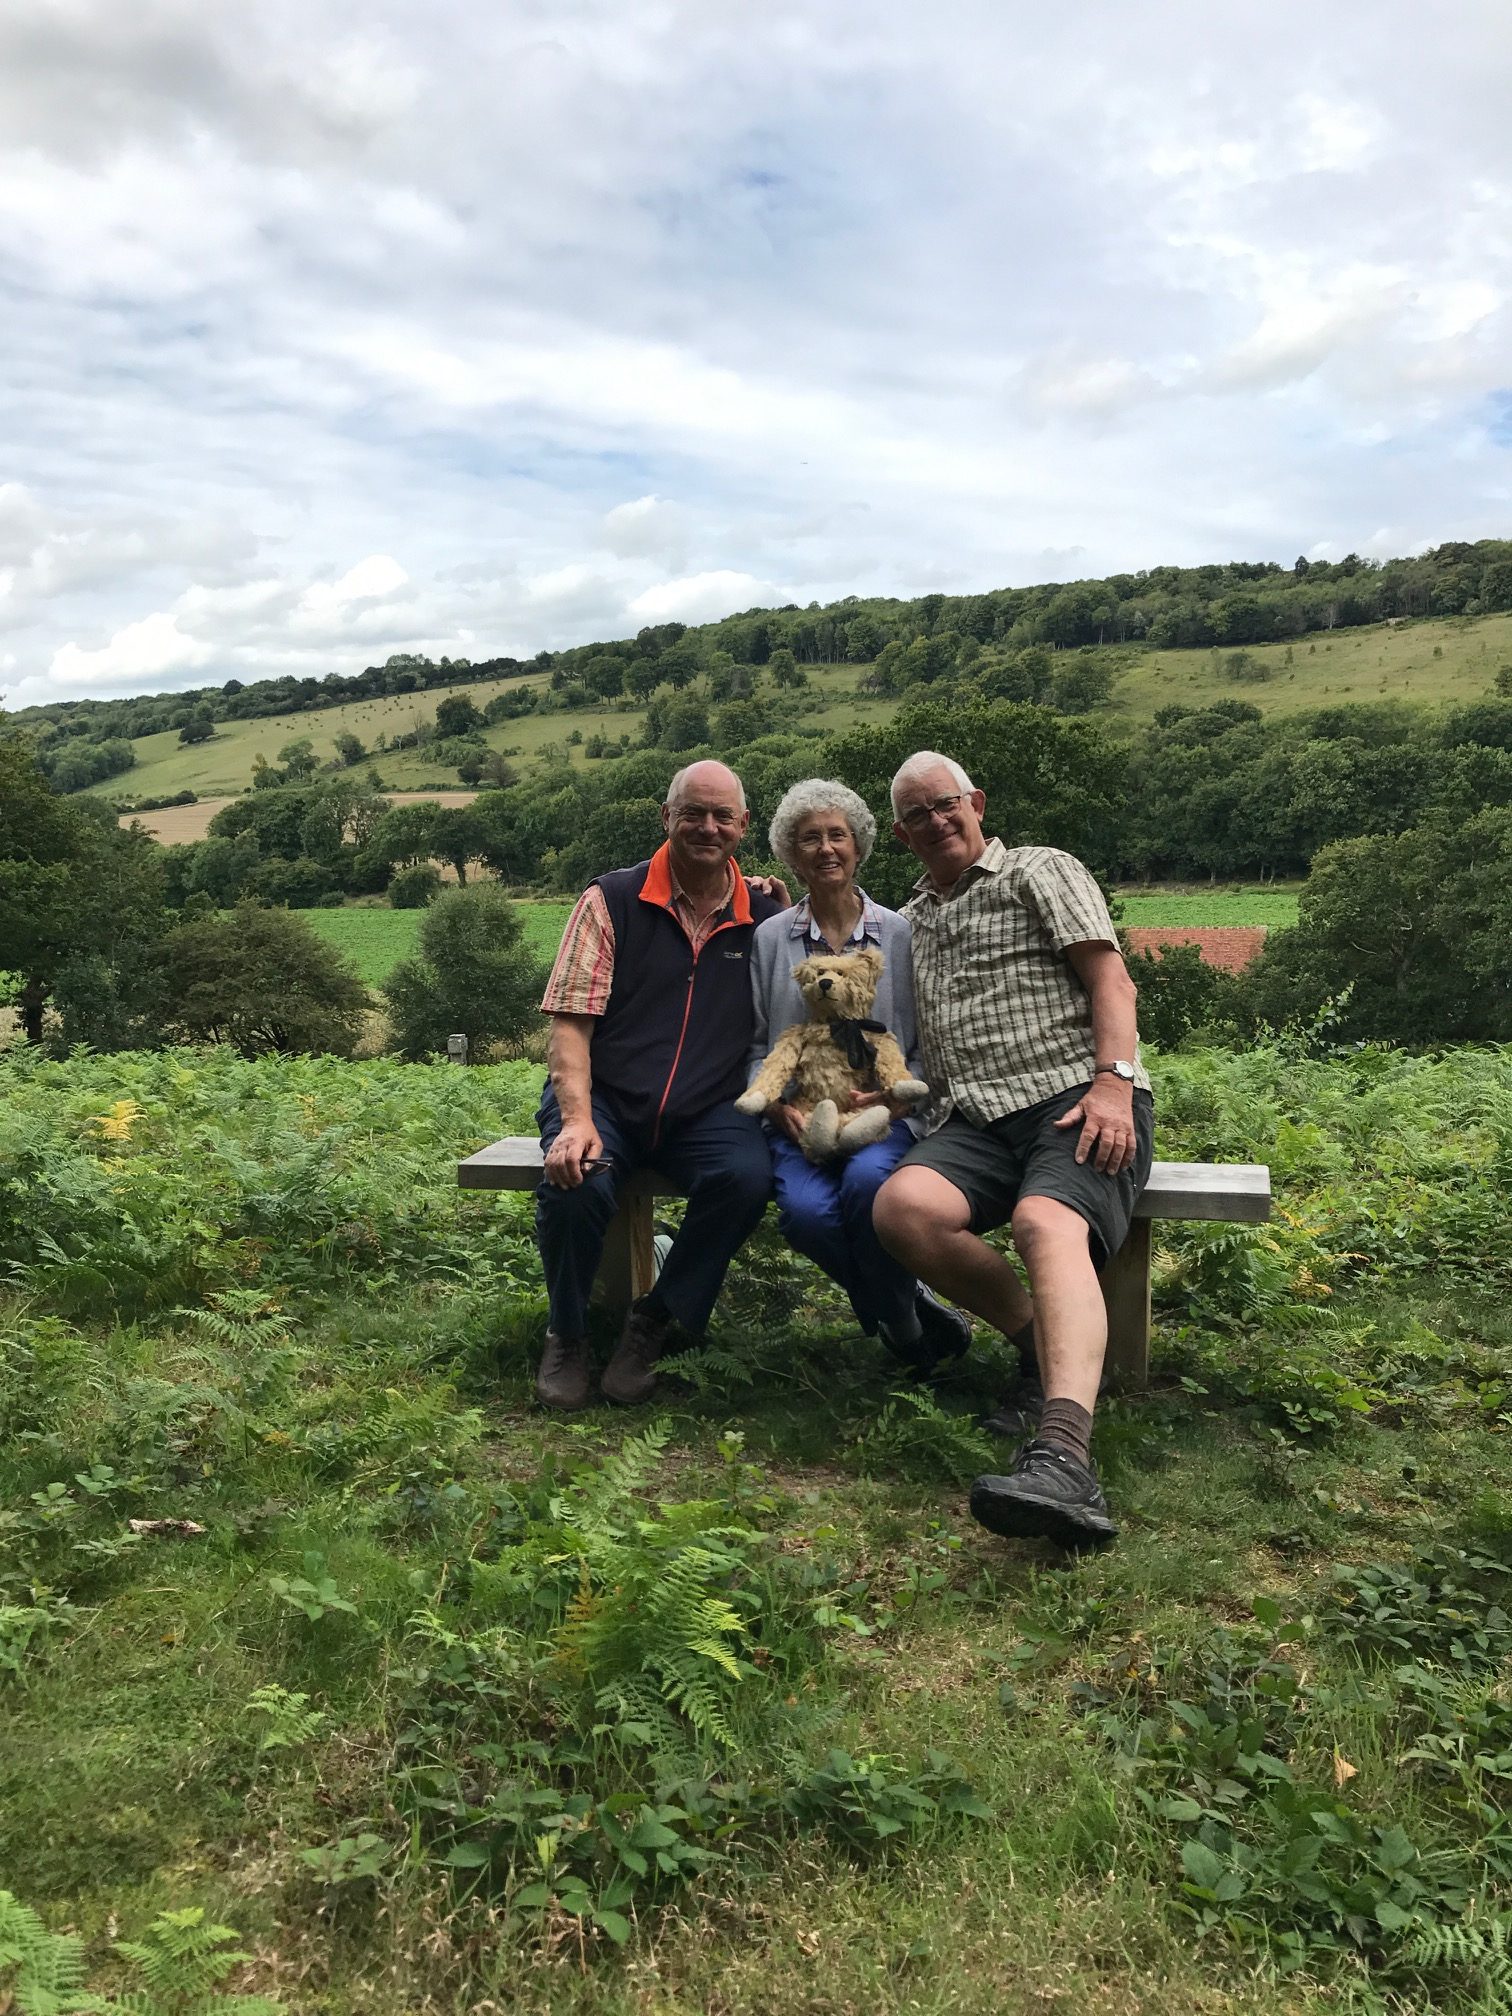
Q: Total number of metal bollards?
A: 0